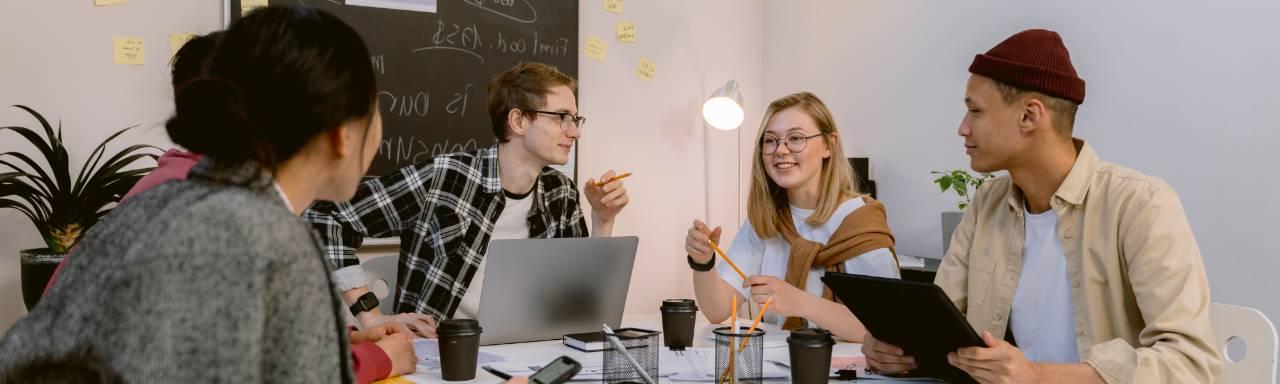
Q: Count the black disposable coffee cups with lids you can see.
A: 3